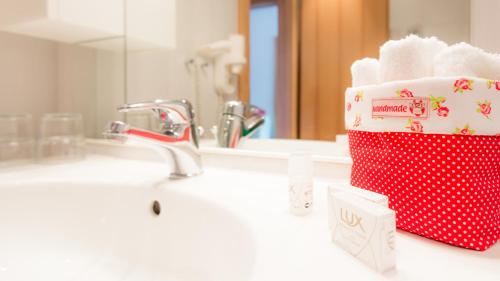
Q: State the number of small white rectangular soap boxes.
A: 2